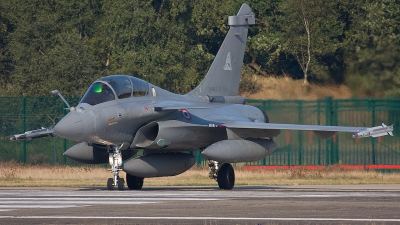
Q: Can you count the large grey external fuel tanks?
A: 3